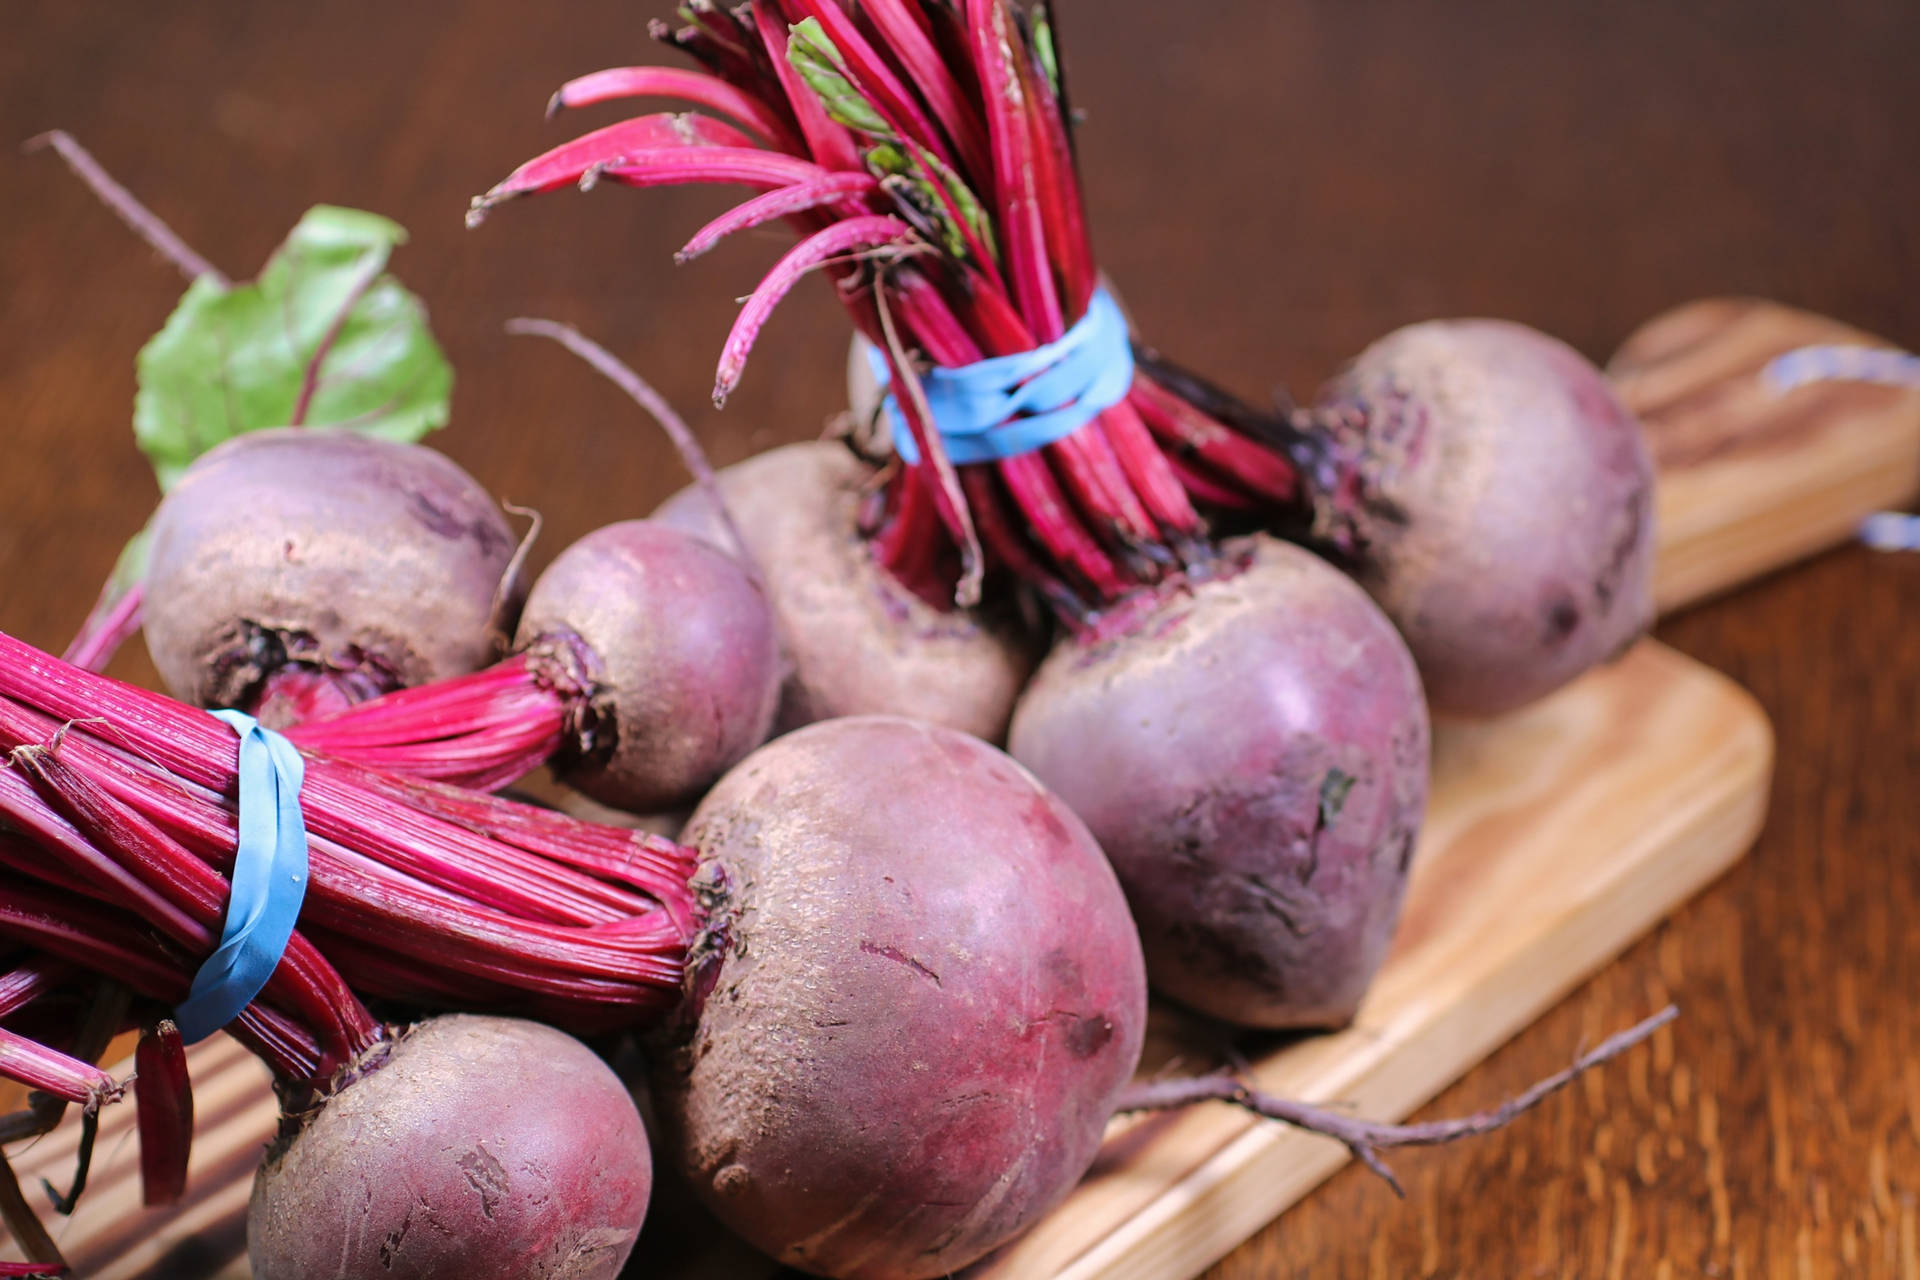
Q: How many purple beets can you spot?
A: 7